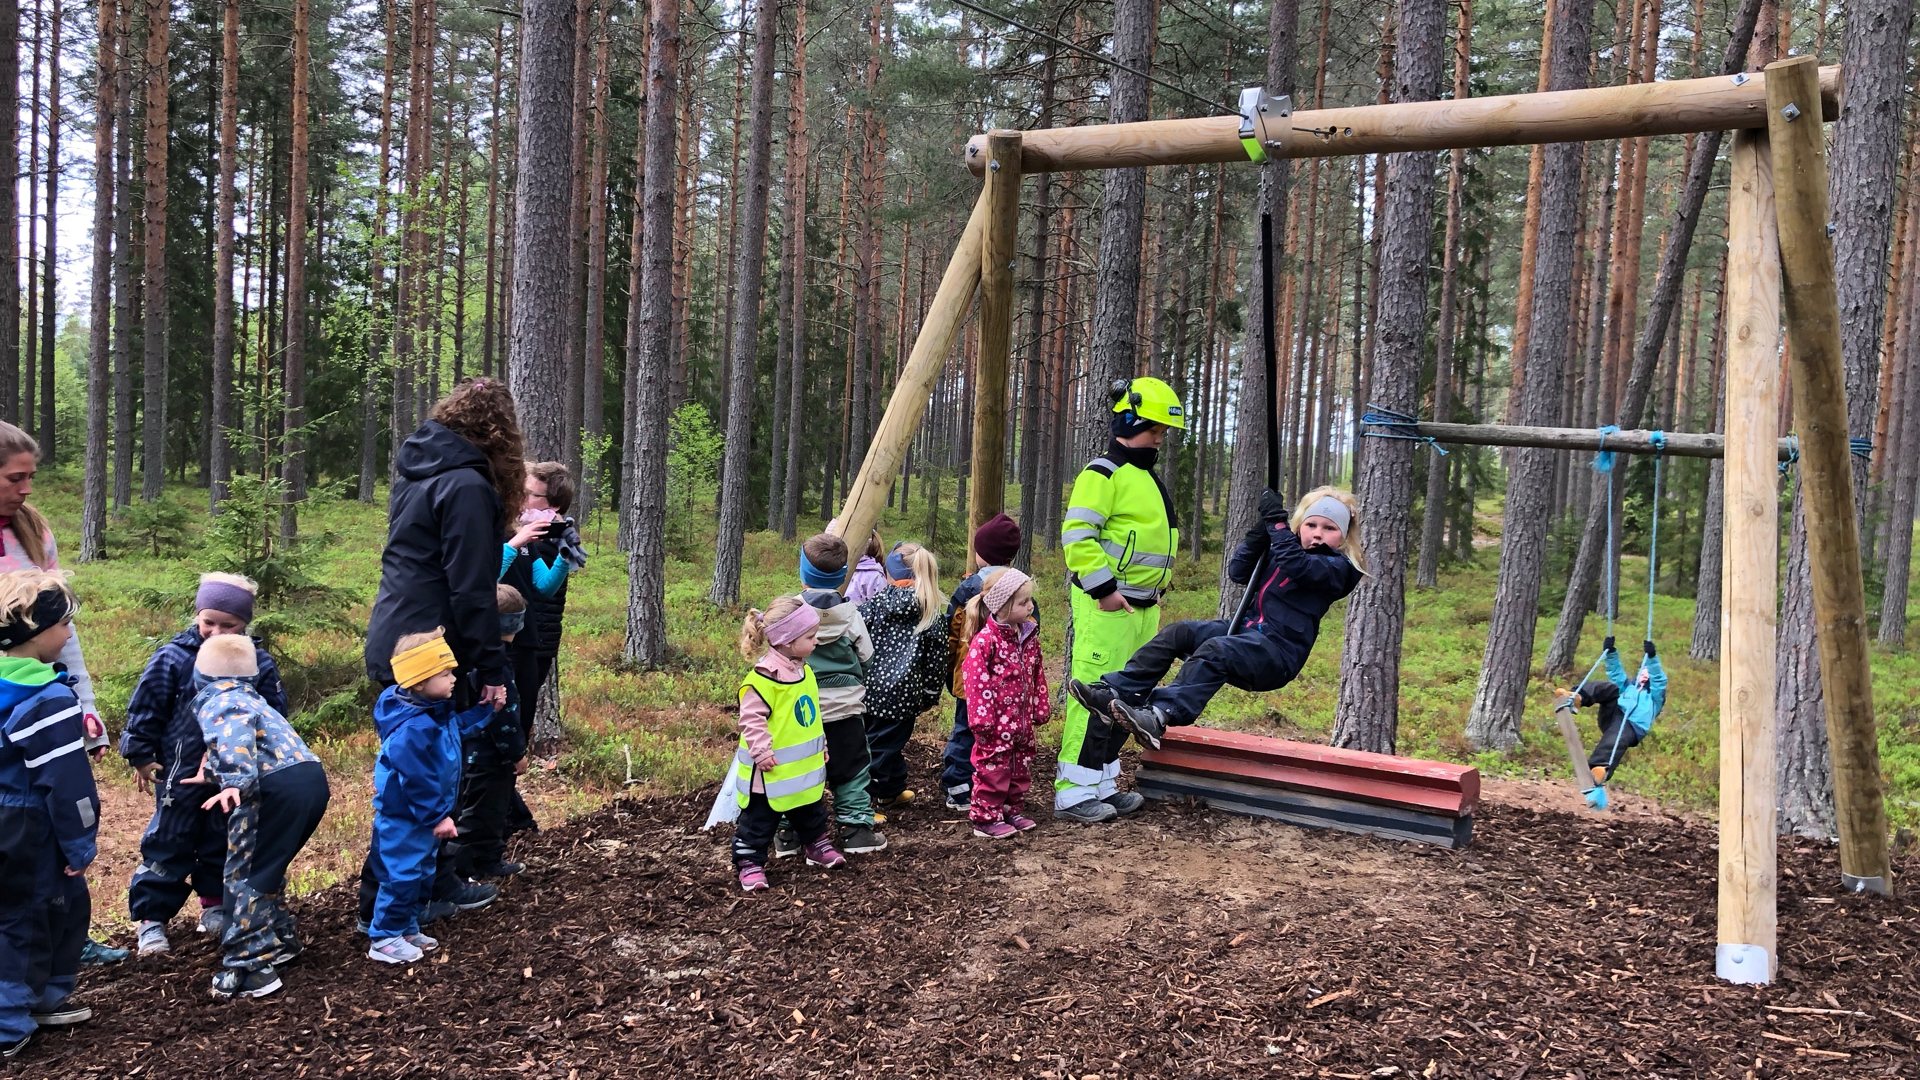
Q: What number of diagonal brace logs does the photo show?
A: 2